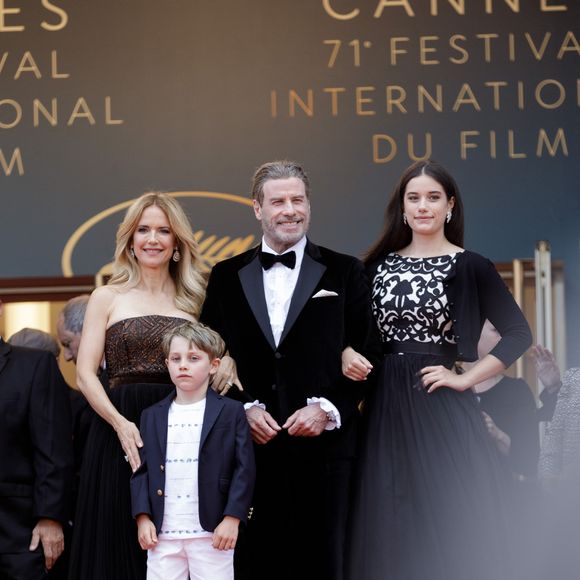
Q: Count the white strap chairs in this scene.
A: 0